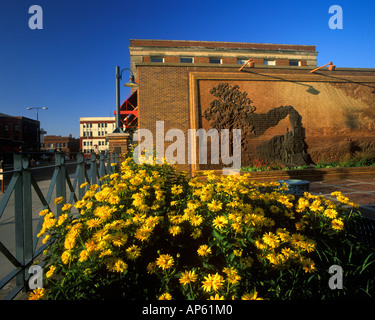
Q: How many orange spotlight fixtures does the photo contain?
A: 2